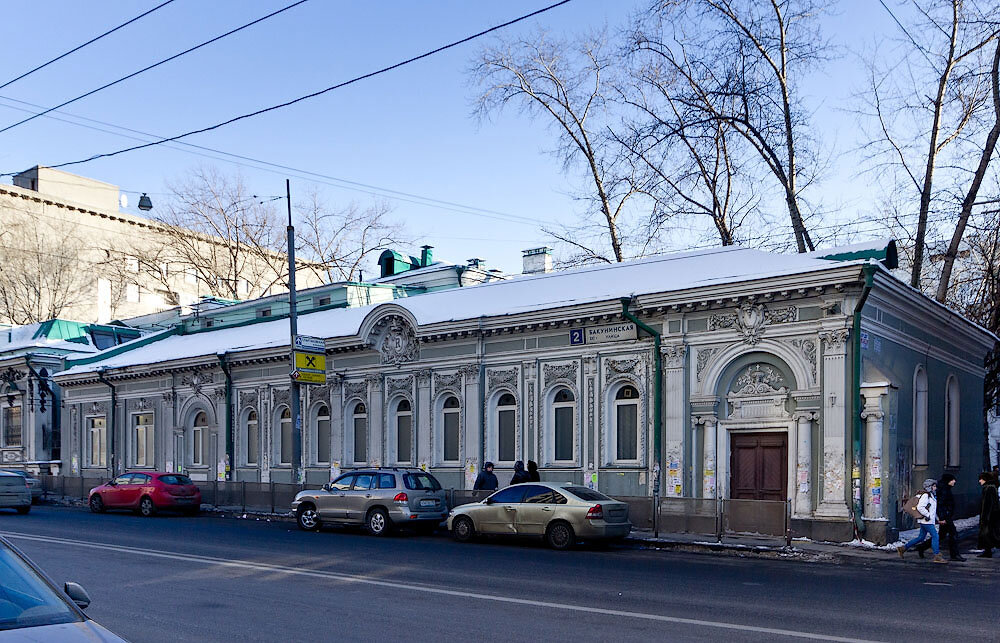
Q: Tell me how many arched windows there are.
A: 12